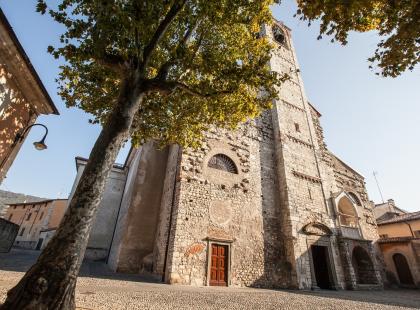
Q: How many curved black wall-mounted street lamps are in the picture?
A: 1